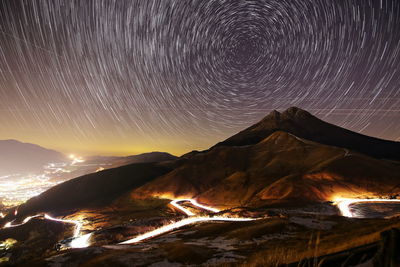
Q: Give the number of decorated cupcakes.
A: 0